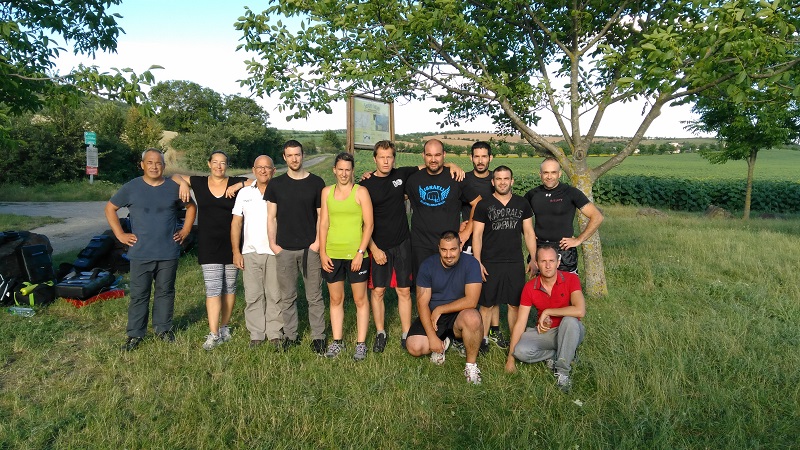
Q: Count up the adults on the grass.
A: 12